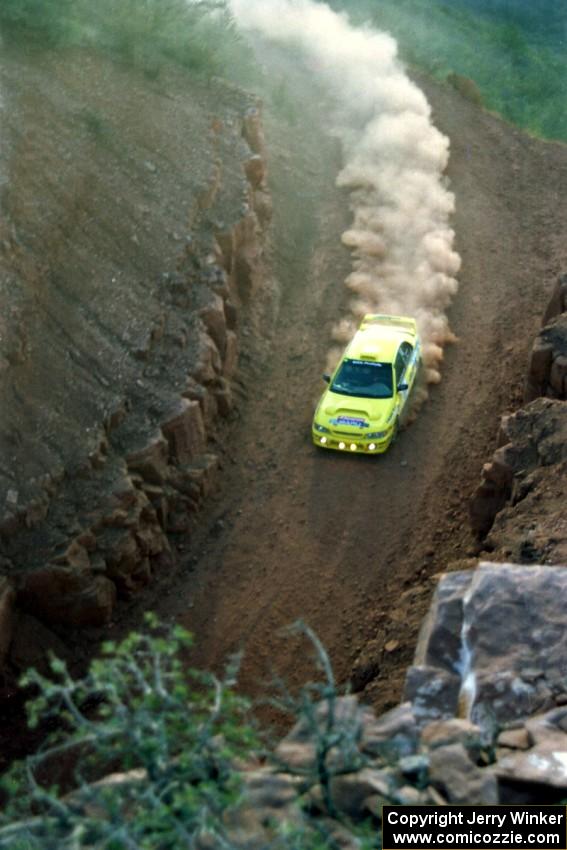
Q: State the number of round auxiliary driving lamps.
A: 4